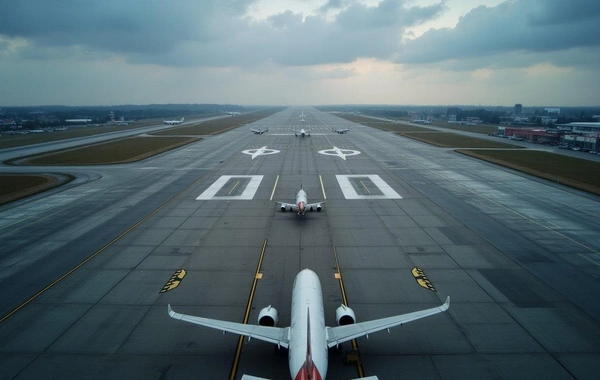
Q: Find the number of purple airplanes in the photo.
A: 0